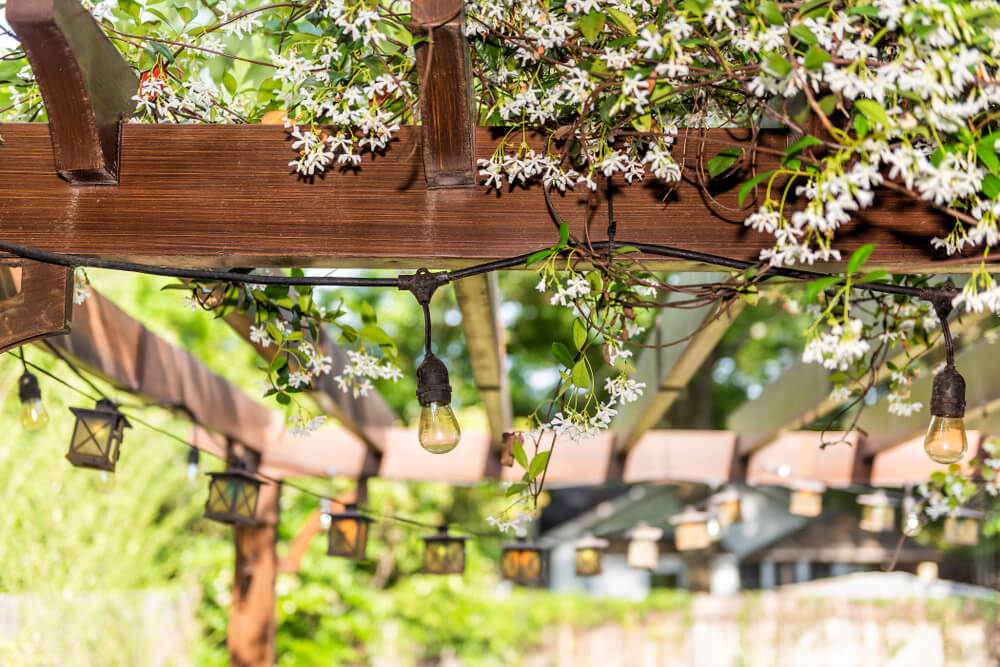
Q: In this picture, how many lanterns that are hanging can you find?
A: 12